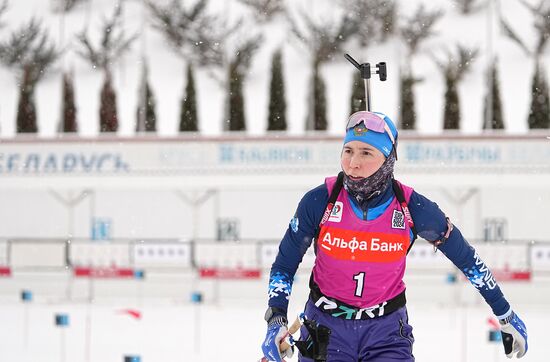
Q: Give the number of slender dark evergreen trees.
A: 13